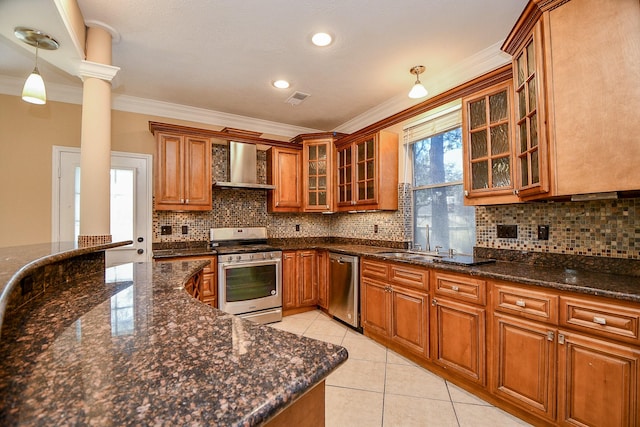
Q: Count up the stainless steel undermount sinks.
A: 1